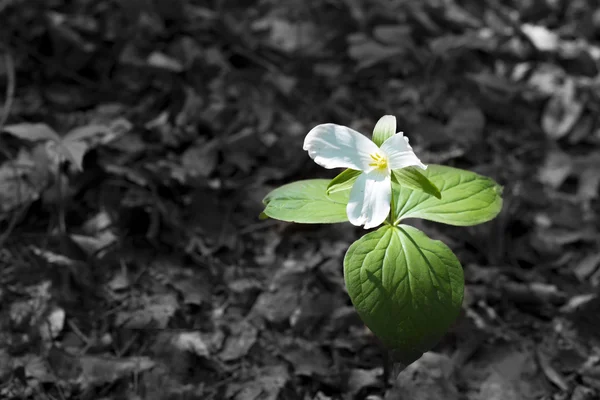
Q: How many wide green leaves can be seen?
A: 3